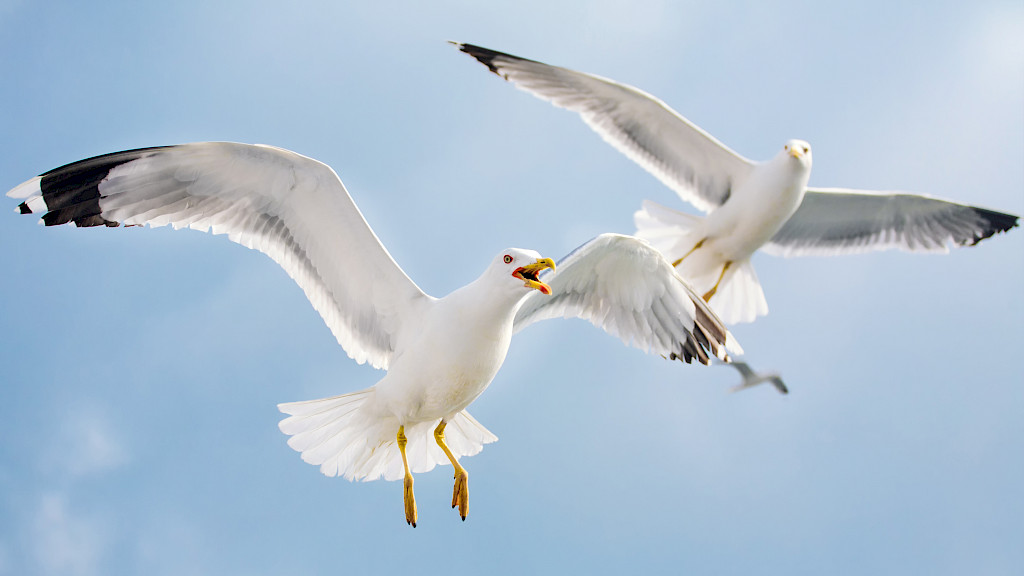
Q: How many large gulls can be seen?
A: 2